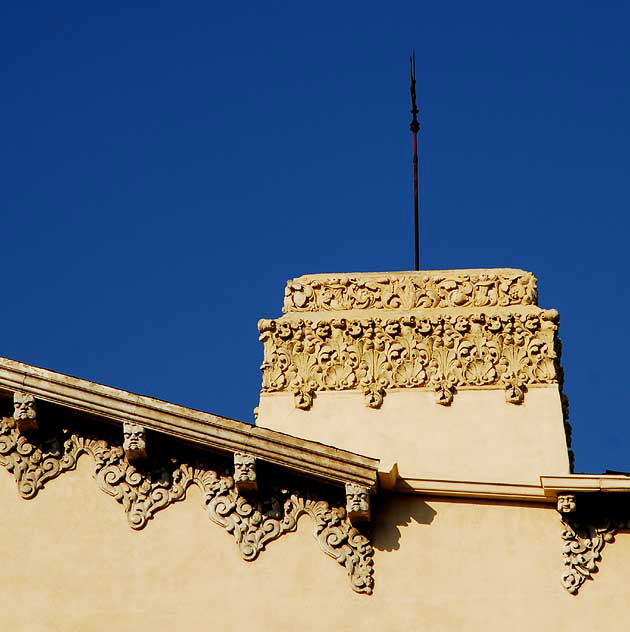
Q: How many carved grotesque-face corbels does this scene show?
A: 5